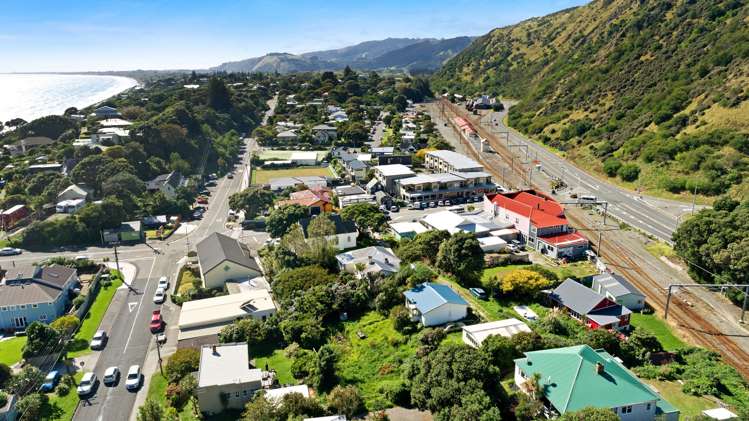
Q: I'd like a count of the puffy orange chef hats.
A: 0